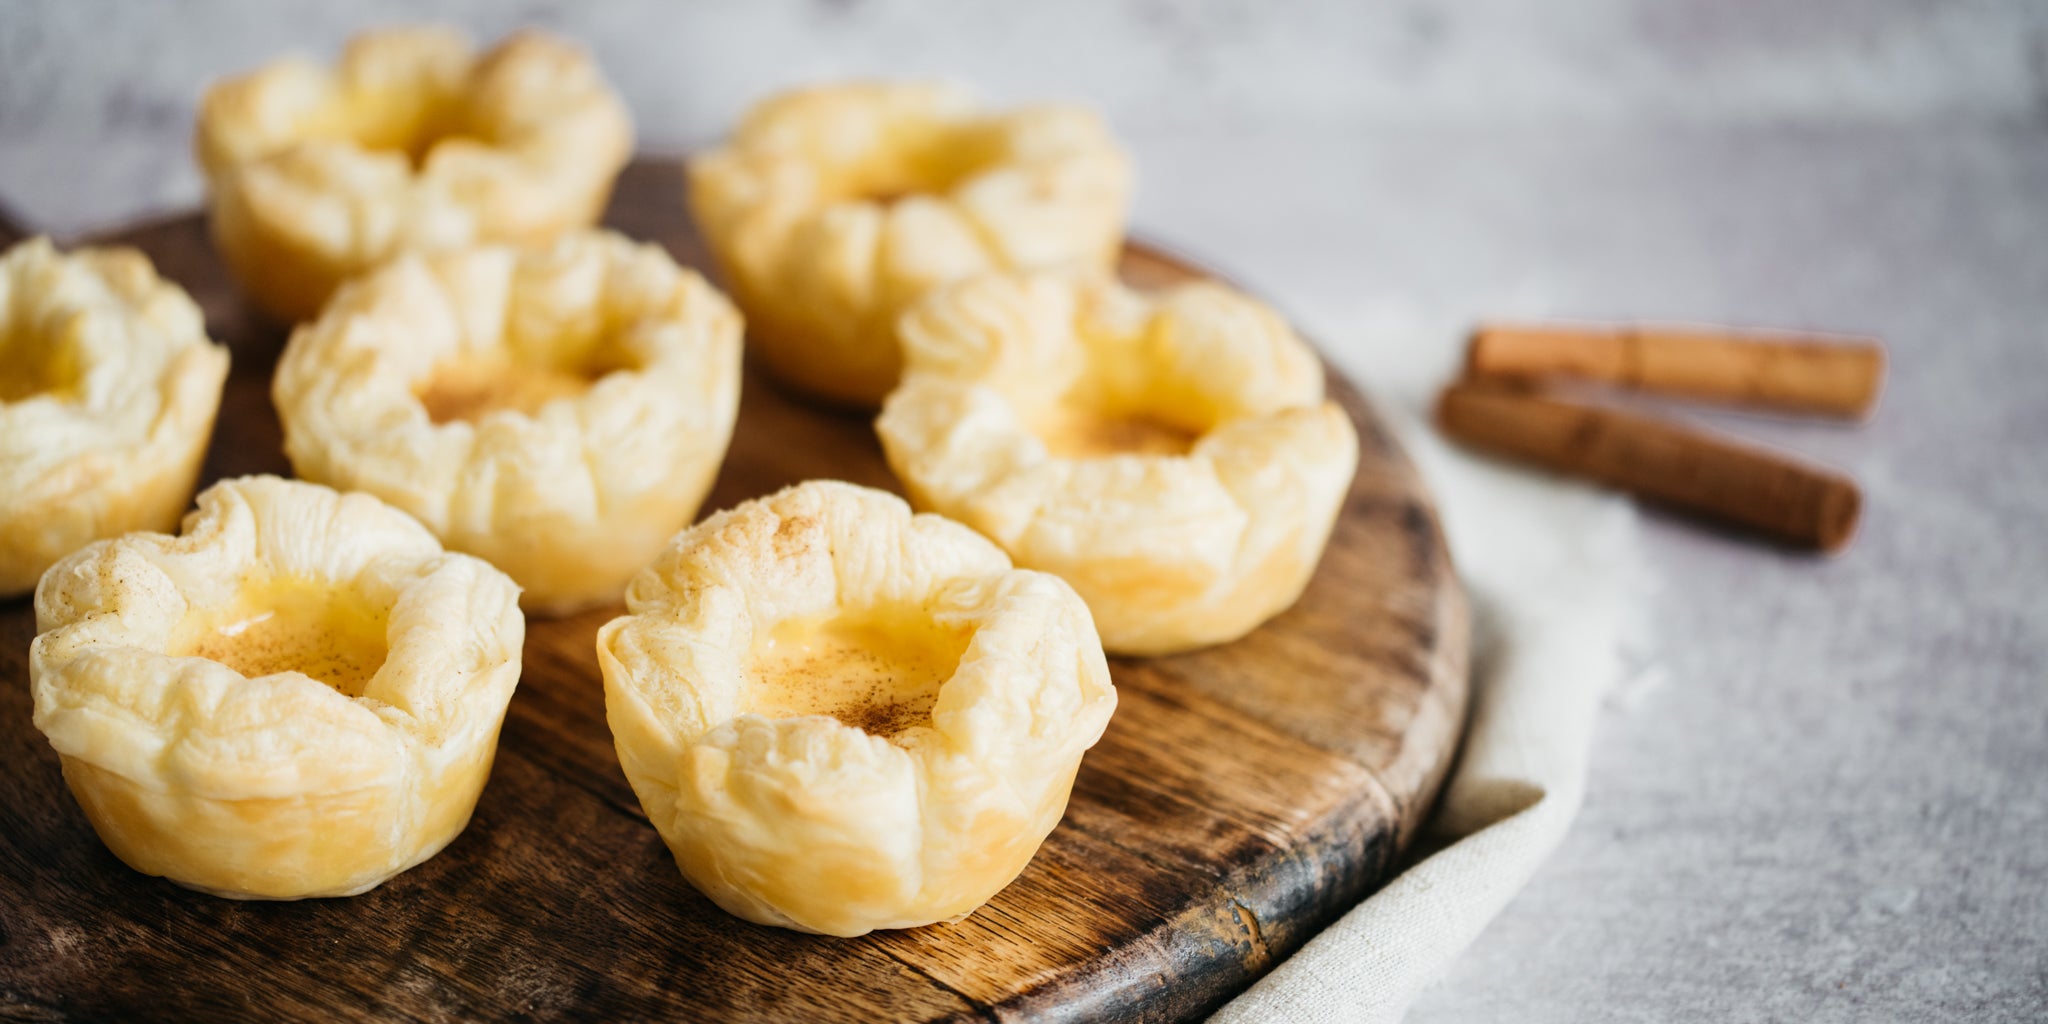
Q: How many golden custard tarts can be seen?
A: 7